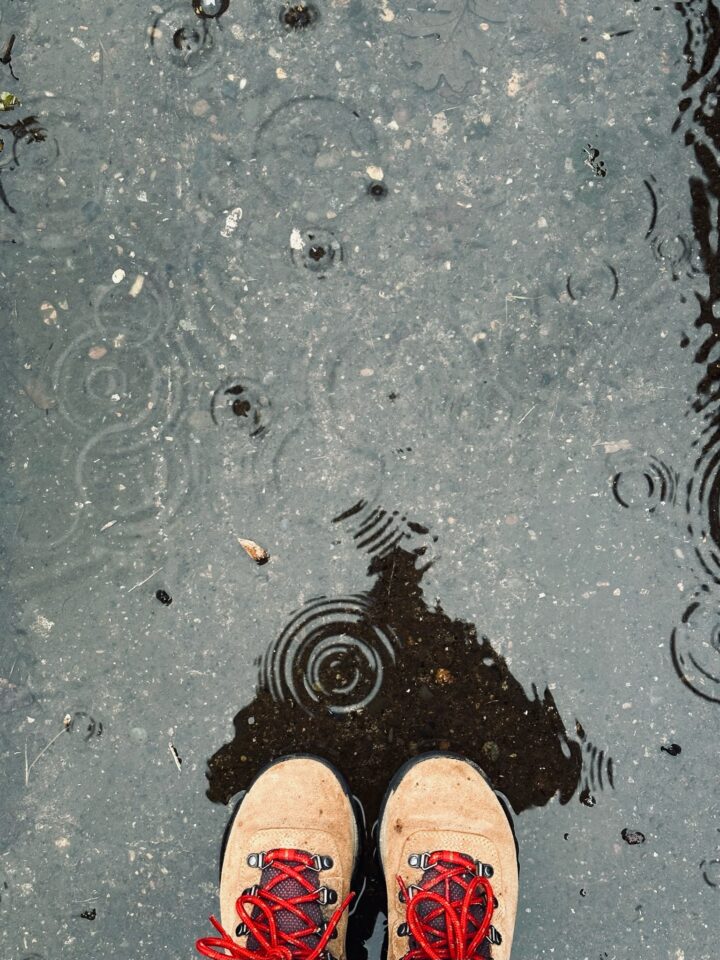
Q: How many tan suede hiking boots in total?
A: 2